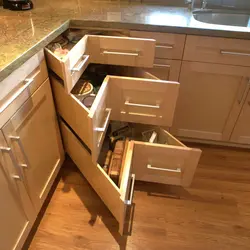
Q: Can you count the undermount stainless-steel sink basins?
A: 1